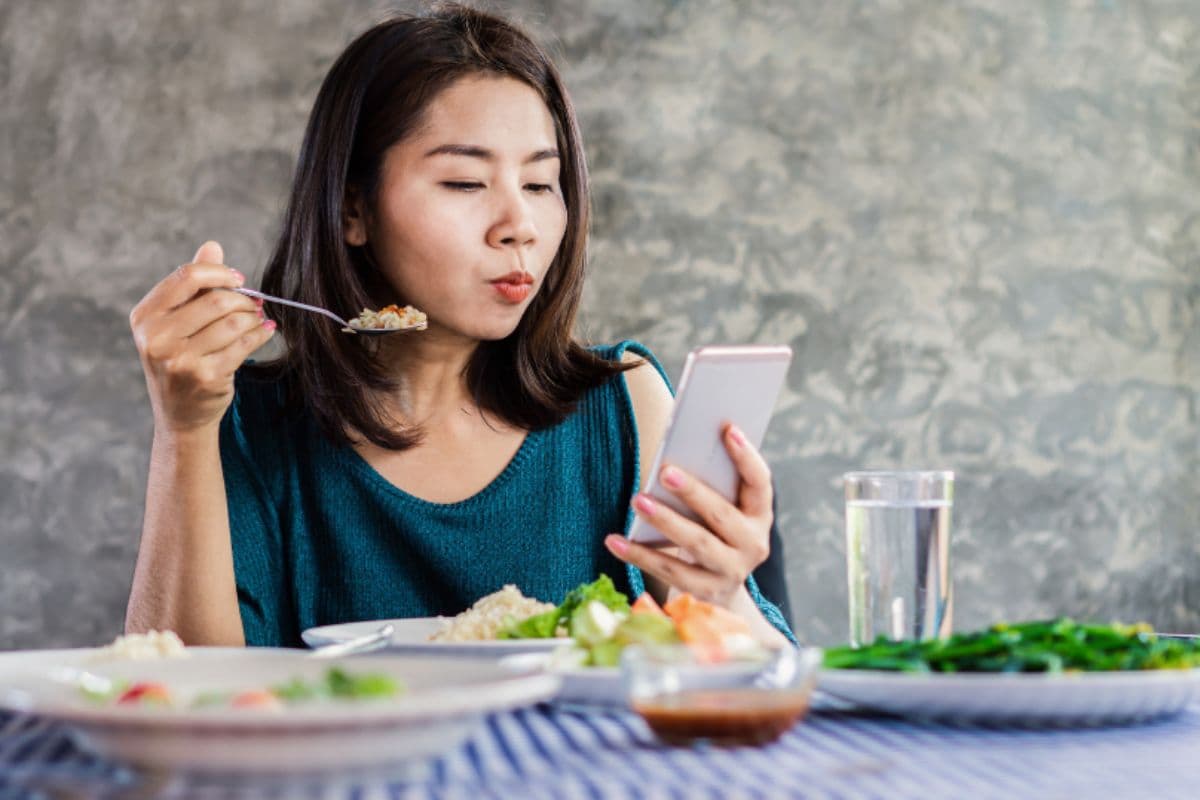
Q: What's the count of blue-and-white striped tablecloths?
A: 1